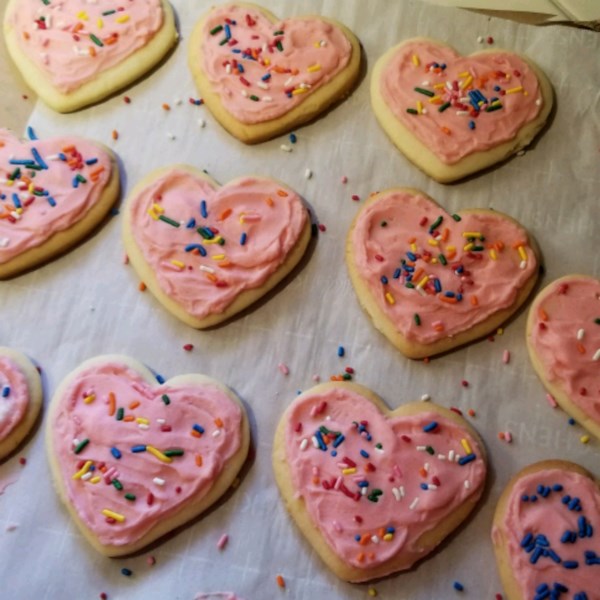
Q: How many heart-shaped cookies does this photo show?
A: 11